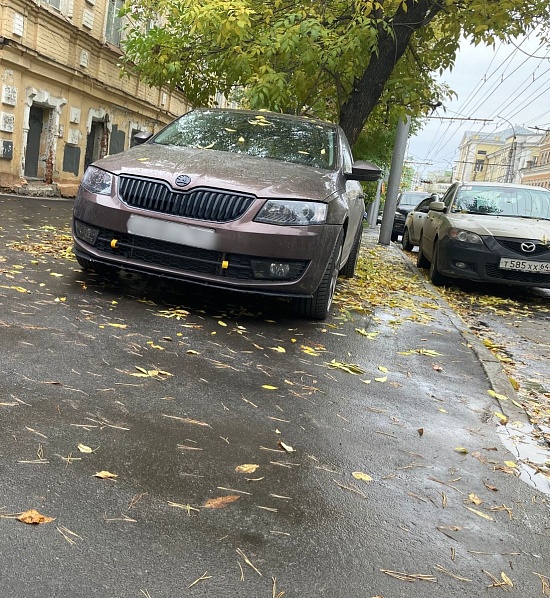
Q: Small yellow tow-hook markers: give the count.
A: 2